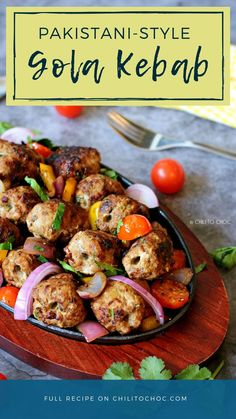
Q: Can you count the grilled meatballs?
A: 12